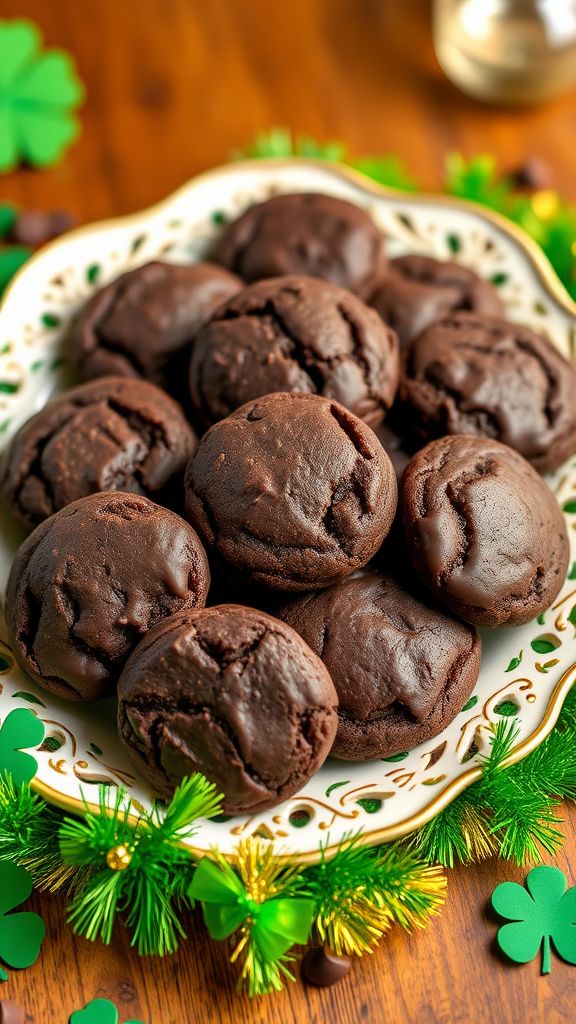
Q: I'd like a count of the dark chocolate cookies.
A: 11